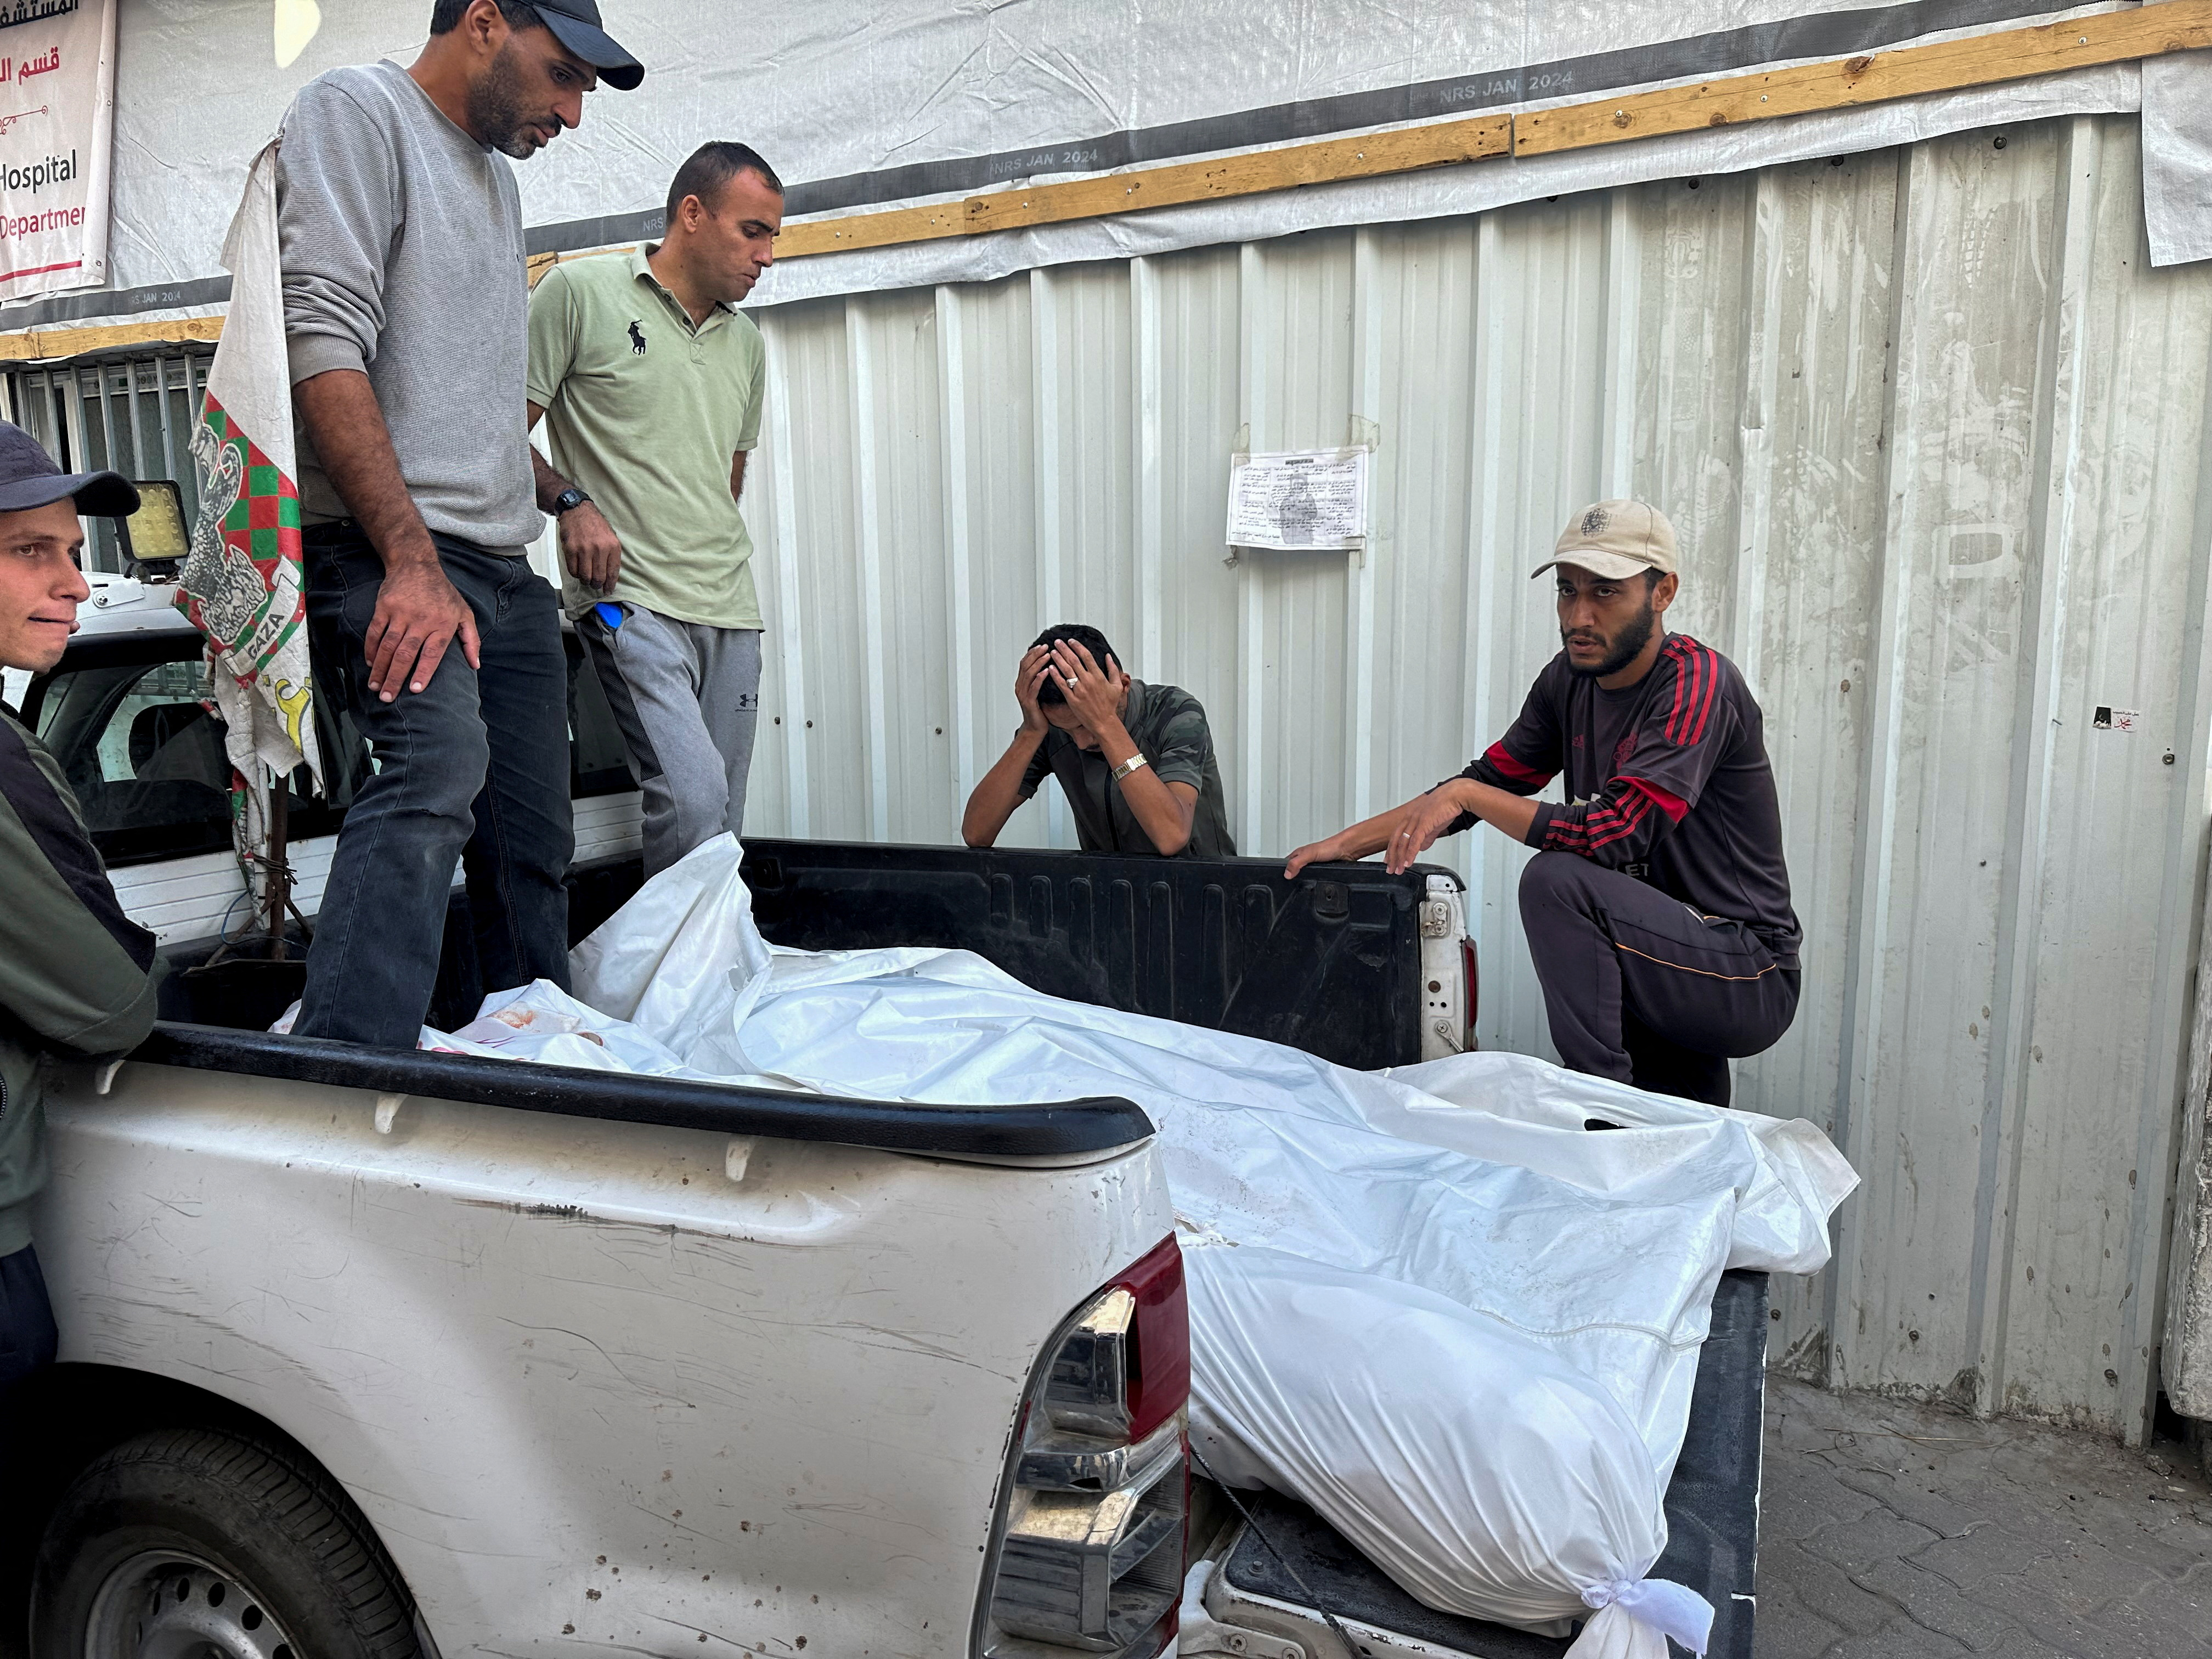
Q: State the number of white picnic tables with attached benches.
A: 0